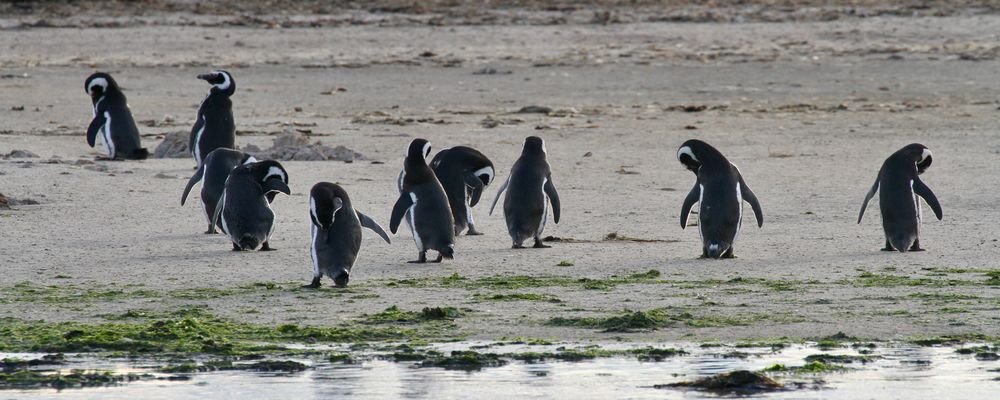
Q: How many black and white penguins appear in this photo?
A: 10